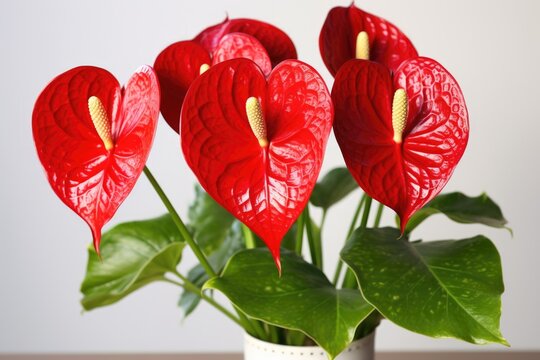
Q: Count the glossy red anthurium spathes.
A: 6